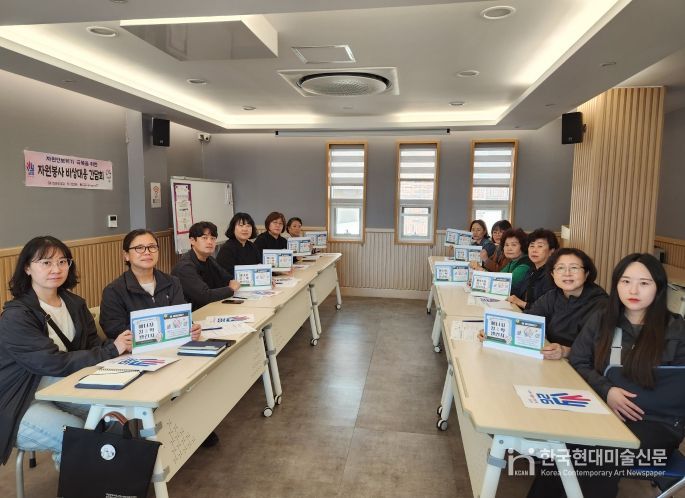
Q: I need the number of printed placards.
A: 10